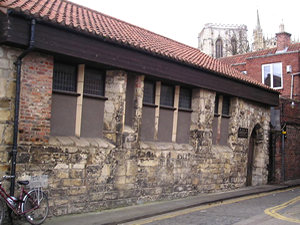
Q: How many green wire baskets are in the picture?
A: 0